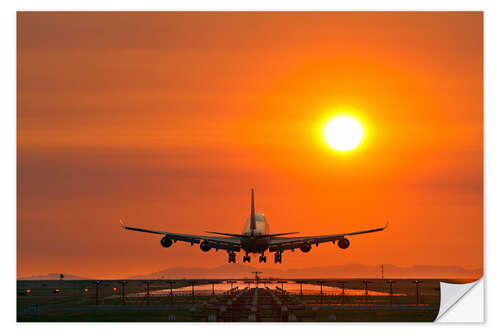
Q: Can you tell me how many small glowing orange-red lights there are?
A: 4